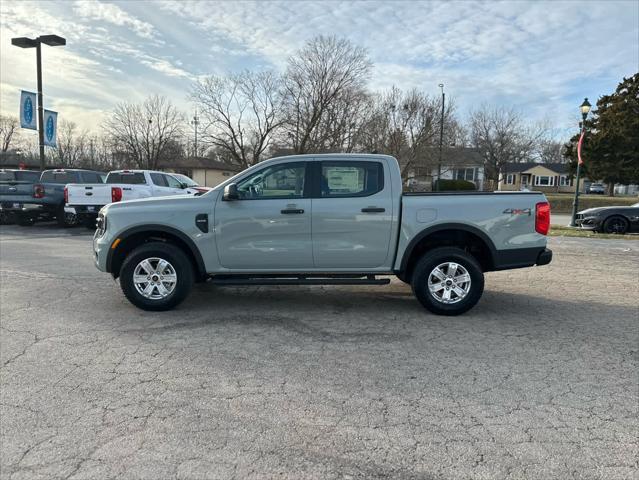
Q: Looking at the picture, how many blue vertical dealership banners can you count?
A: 2